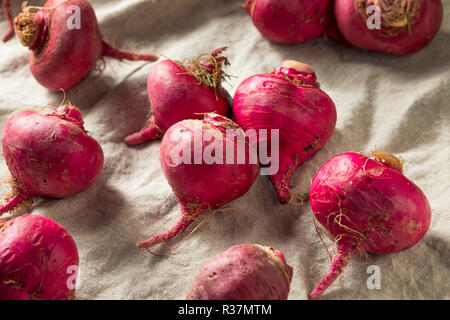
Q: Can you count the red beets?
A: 10